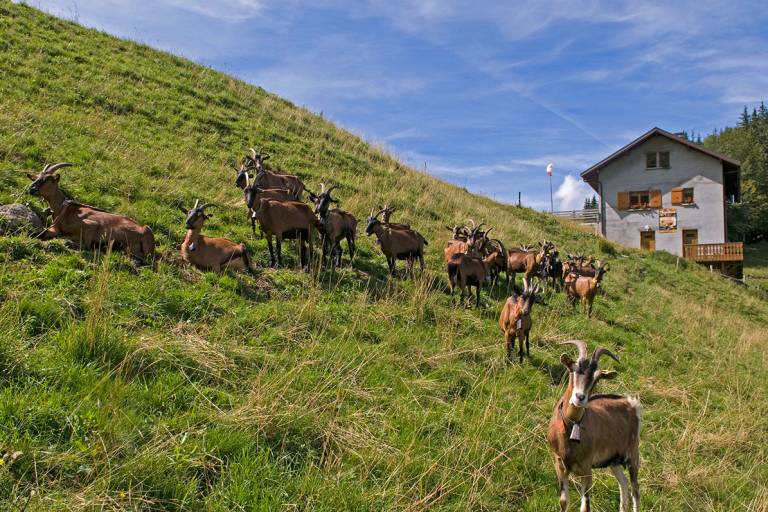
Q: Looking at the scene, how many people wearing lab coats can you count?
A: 0